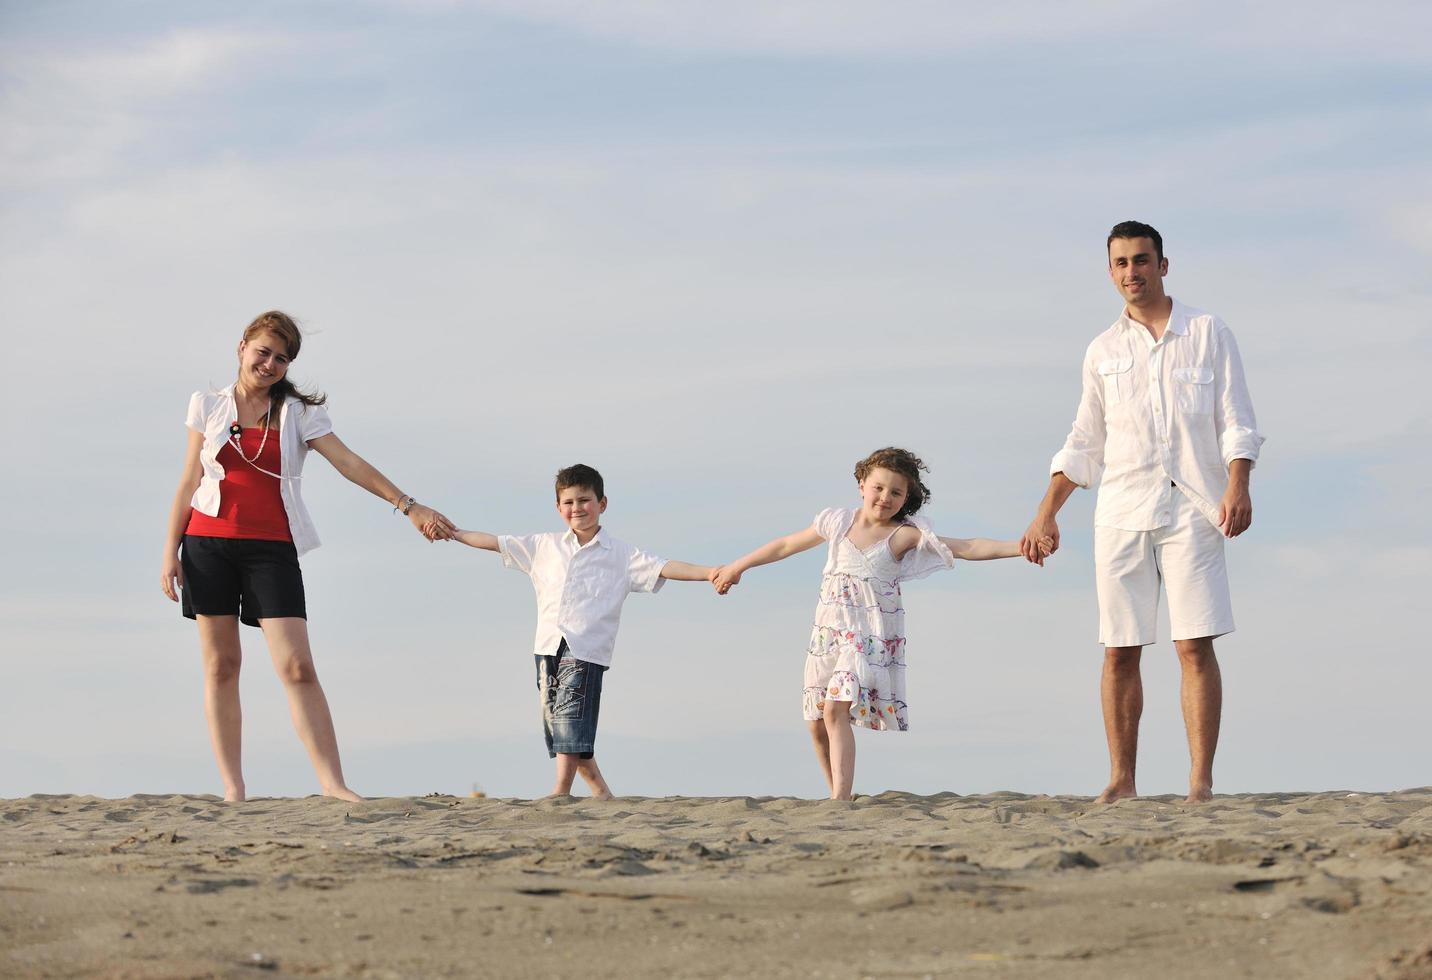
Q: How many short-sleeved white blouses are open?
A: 1